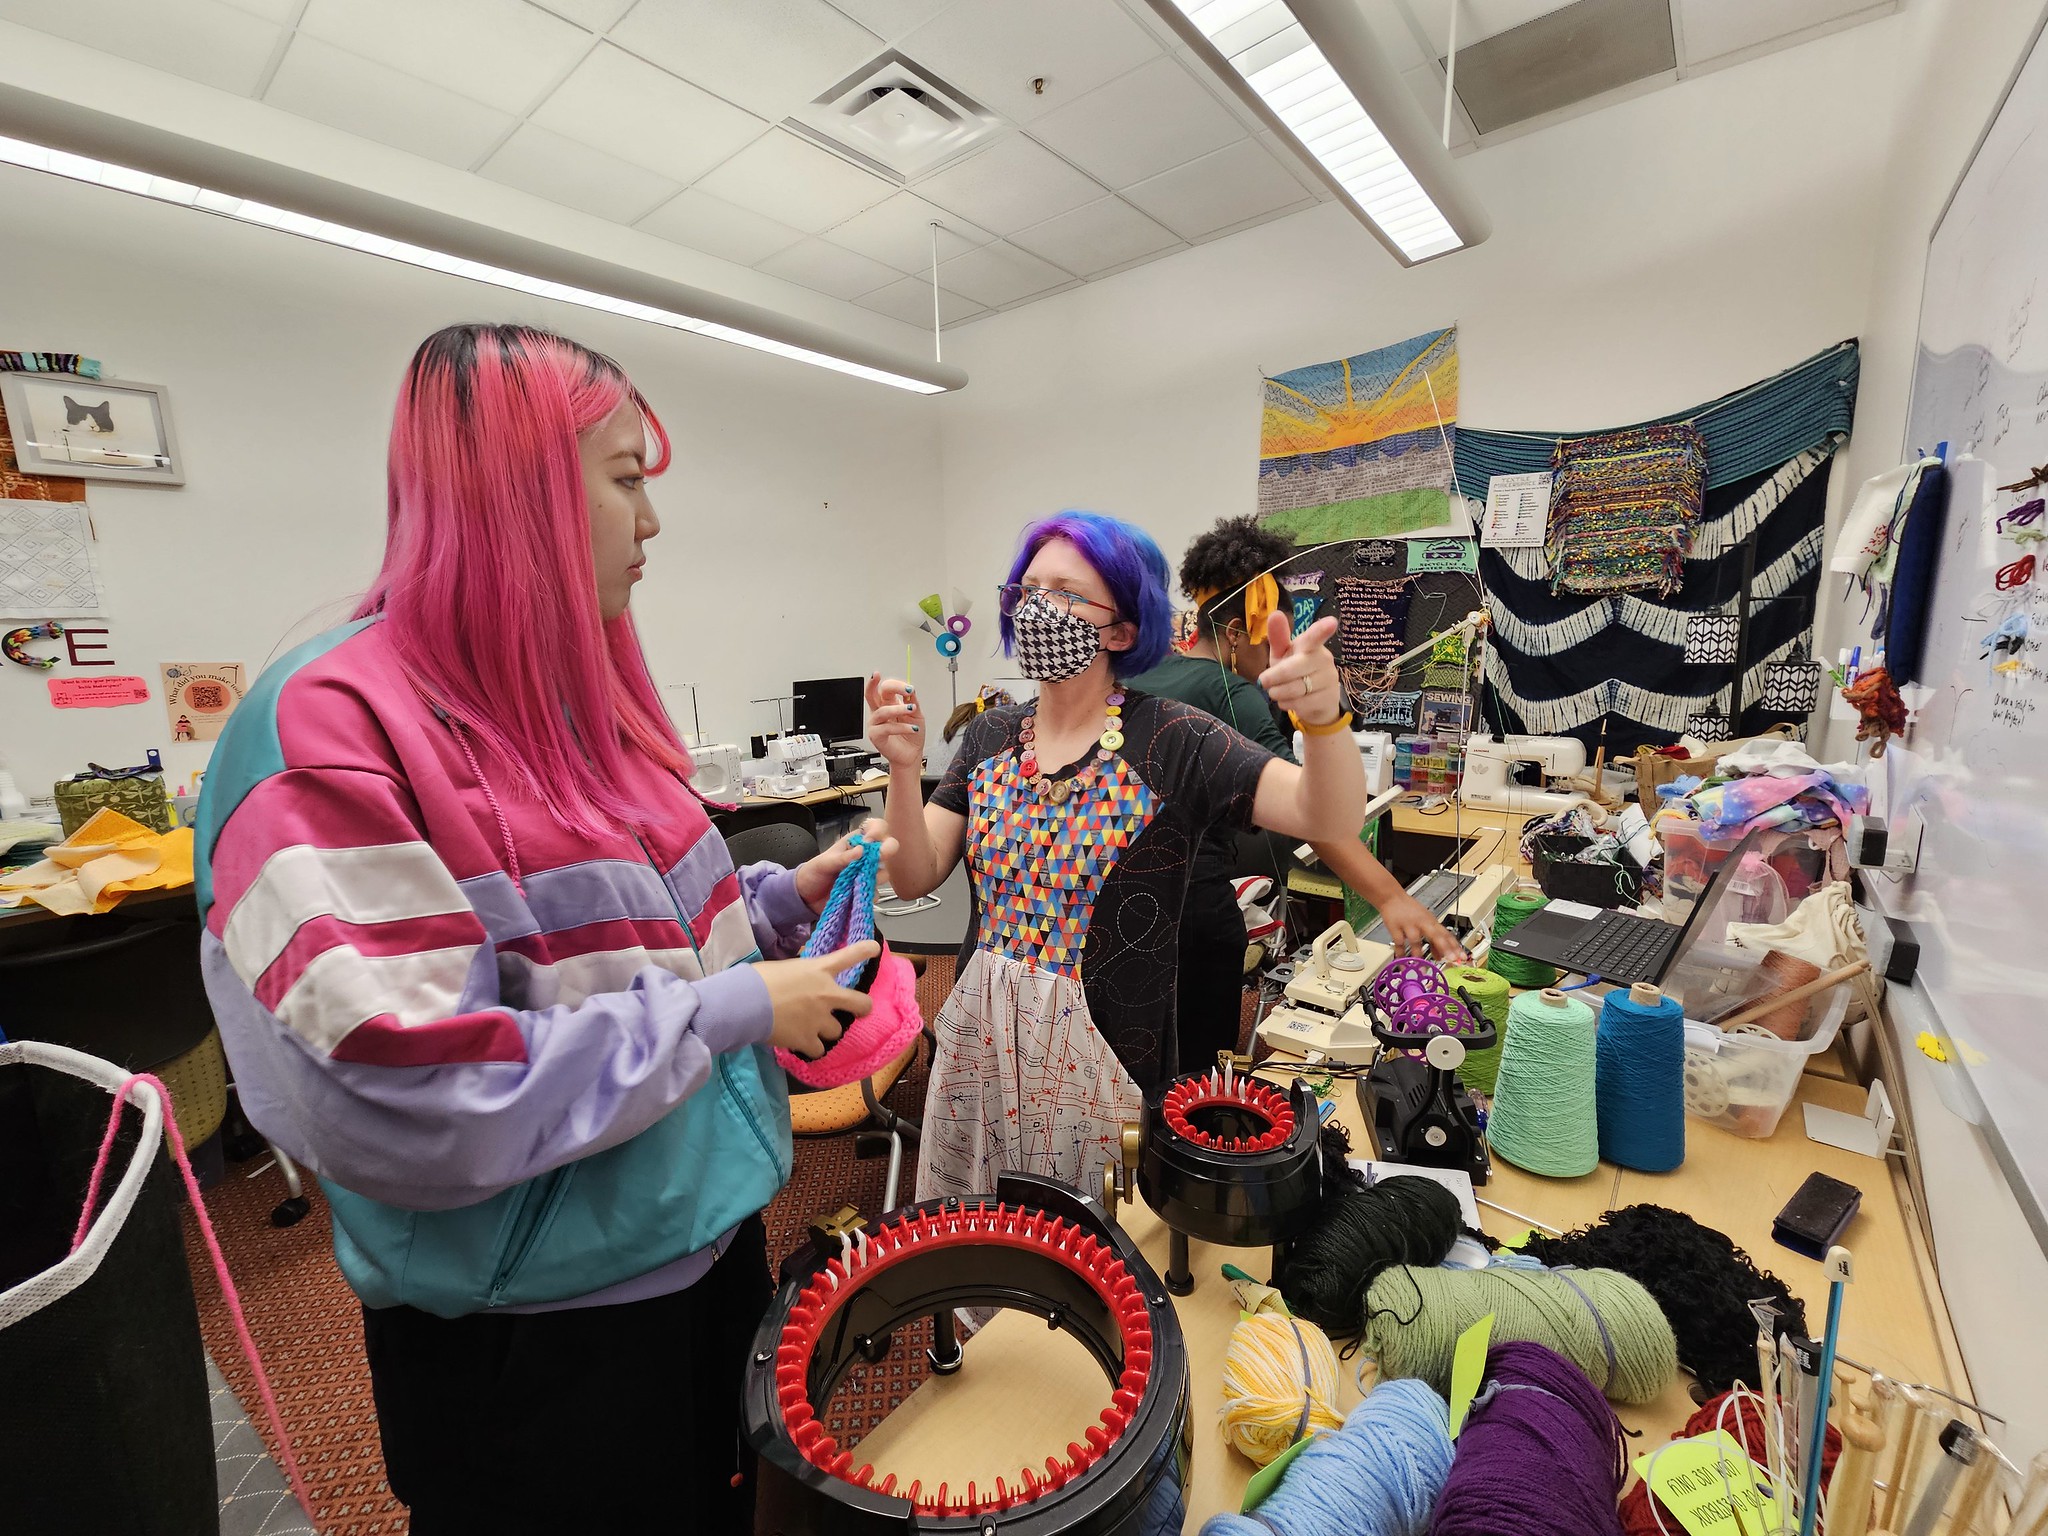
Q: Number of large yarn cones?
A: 4